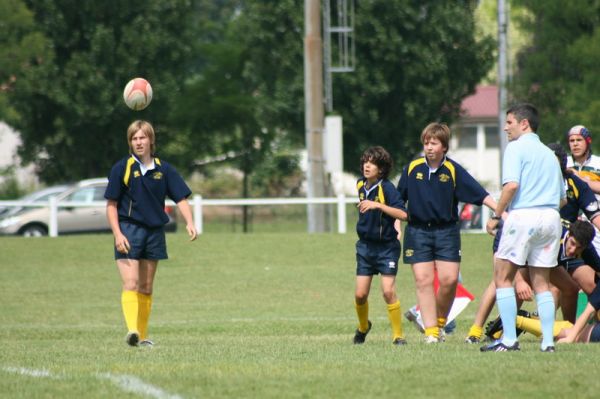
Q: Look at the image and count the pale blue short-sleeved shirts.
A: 1